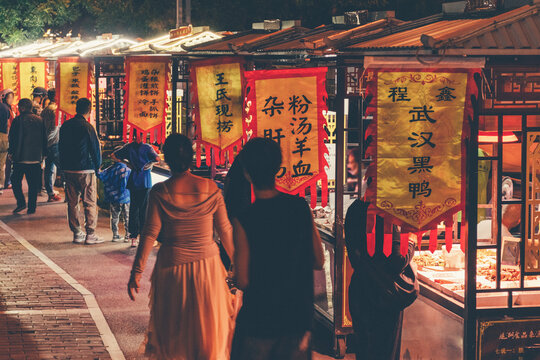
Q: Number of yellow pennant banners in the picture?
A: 7